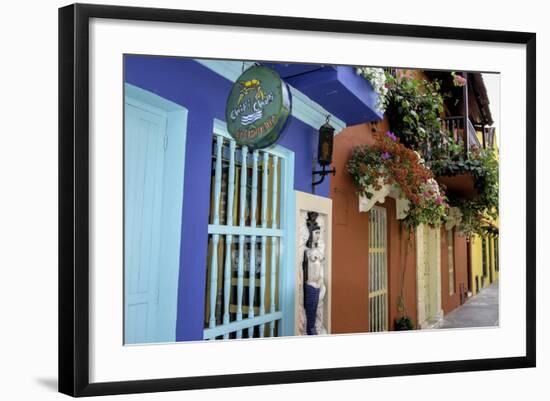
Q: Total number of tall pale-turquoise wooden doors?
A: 1